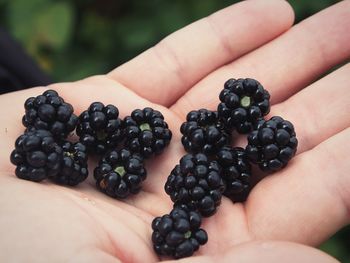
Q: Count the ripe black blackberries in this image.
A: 12